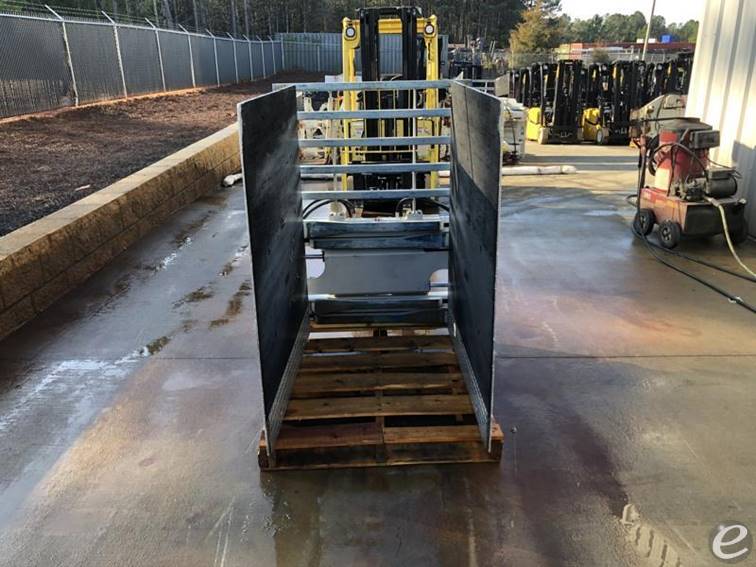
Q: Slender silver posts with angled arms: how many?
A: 9